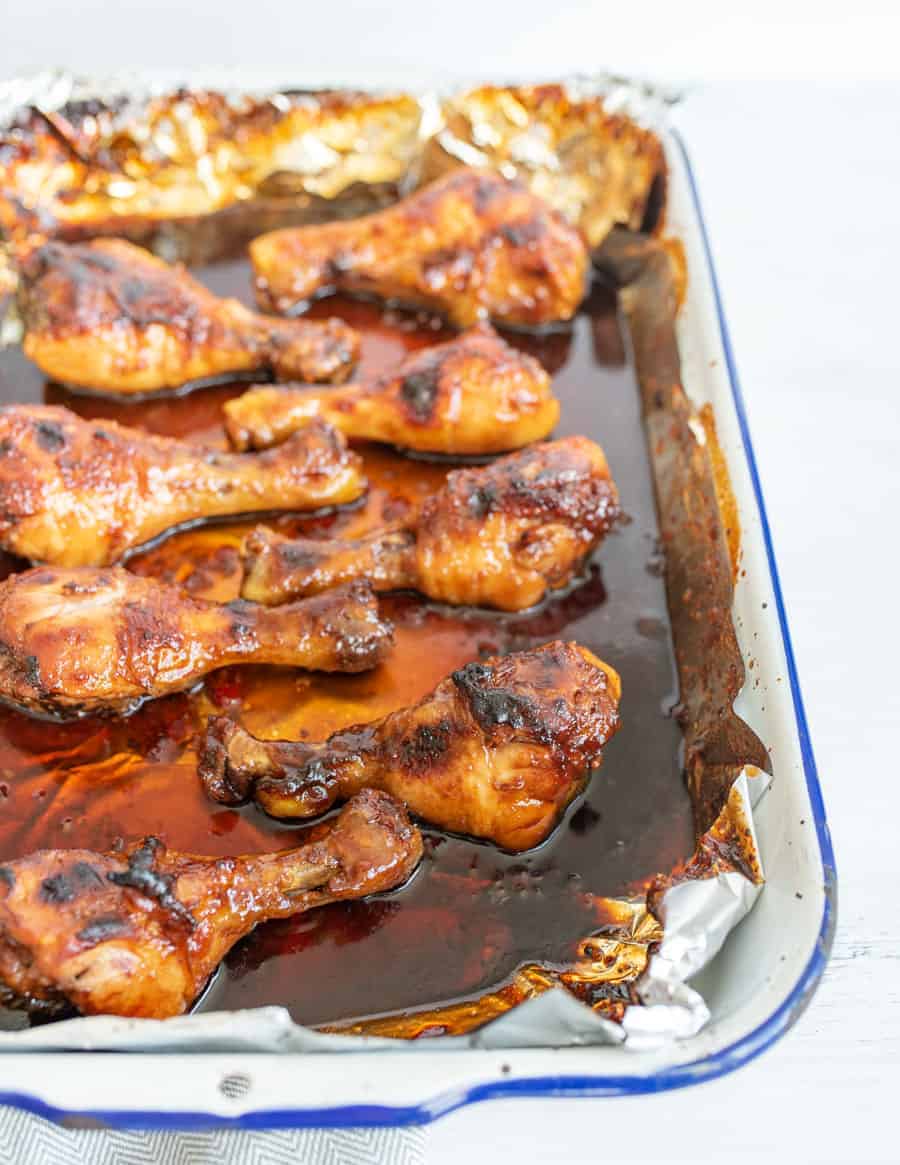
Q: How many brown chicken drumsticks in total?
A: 8